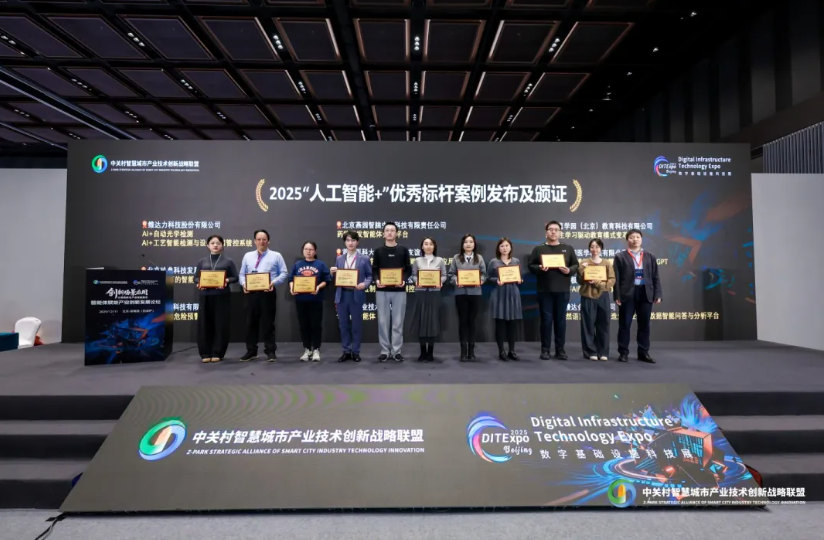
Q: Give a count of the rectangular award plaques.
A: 10